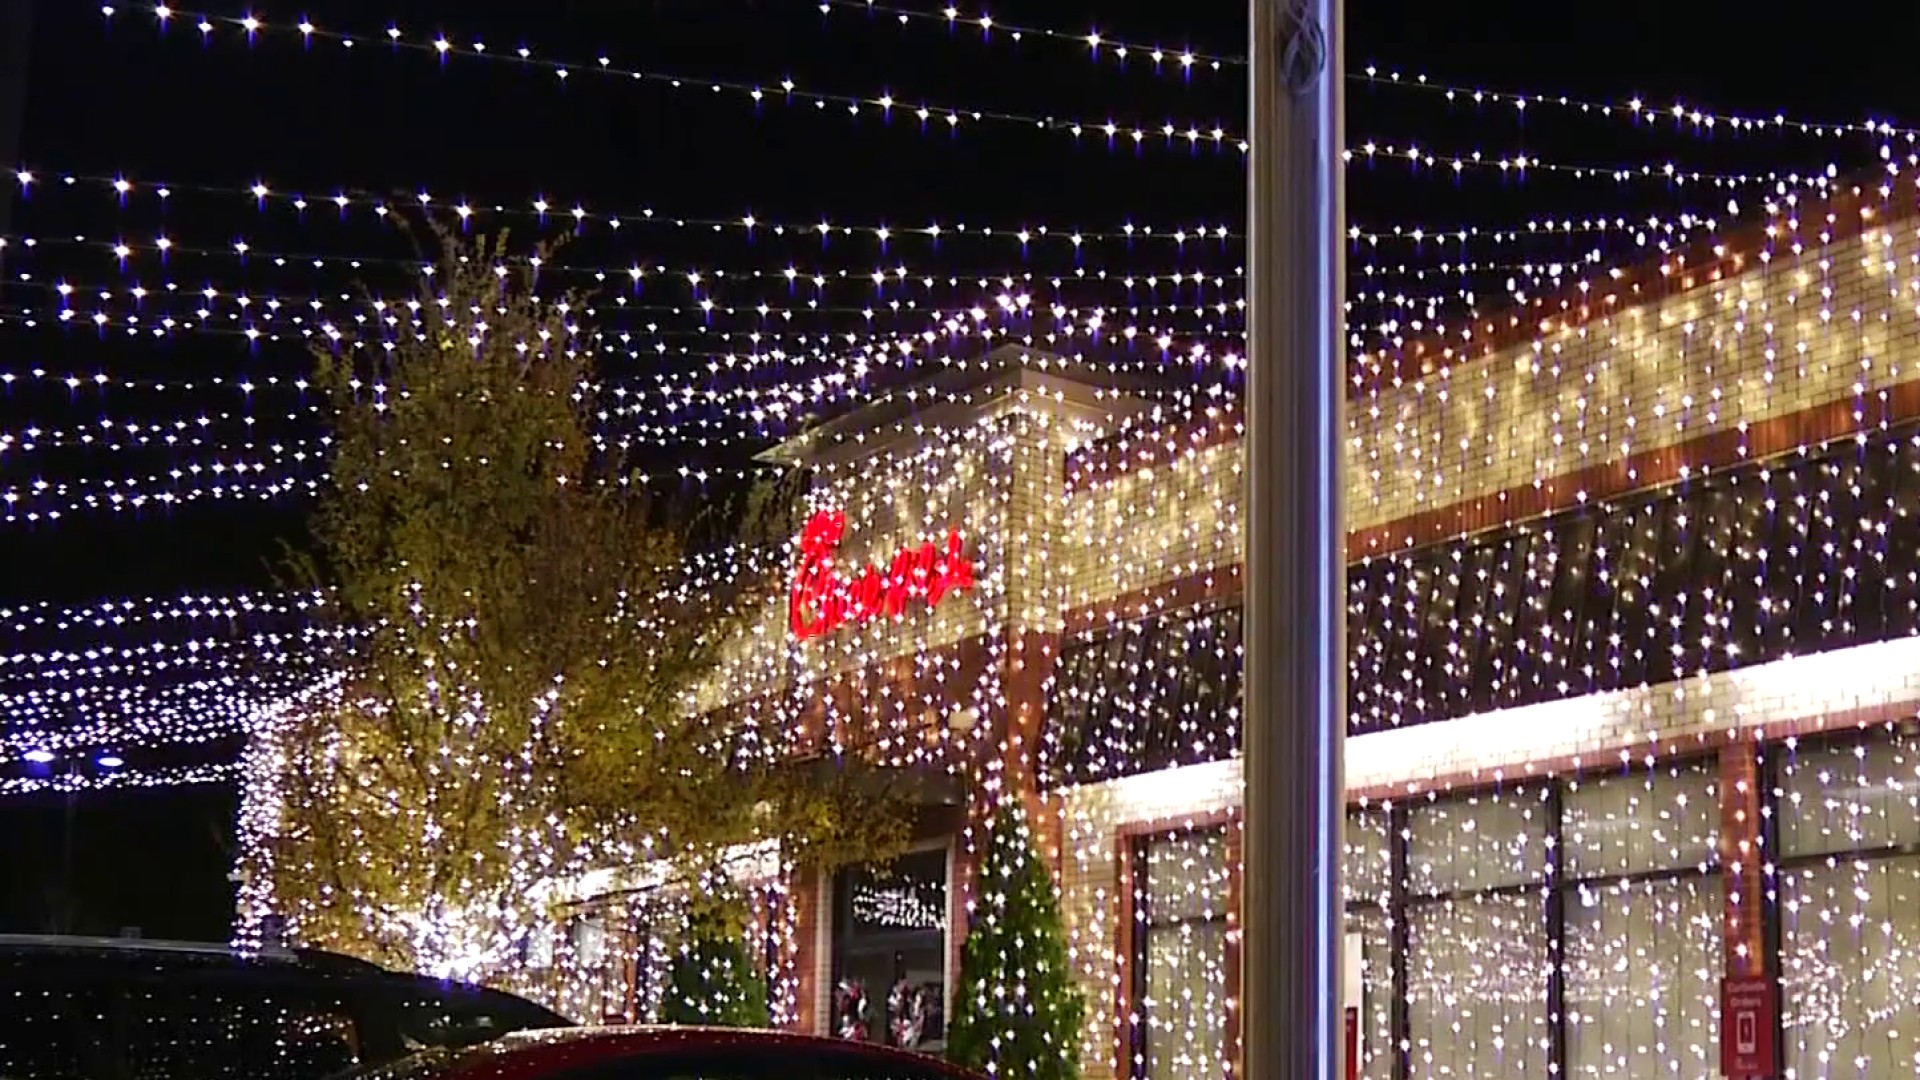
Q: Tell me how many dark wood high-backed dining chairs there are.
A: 0